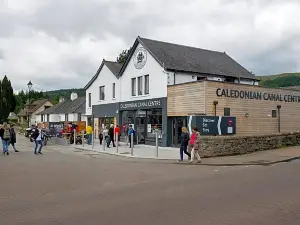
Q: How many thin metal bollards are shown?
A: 7